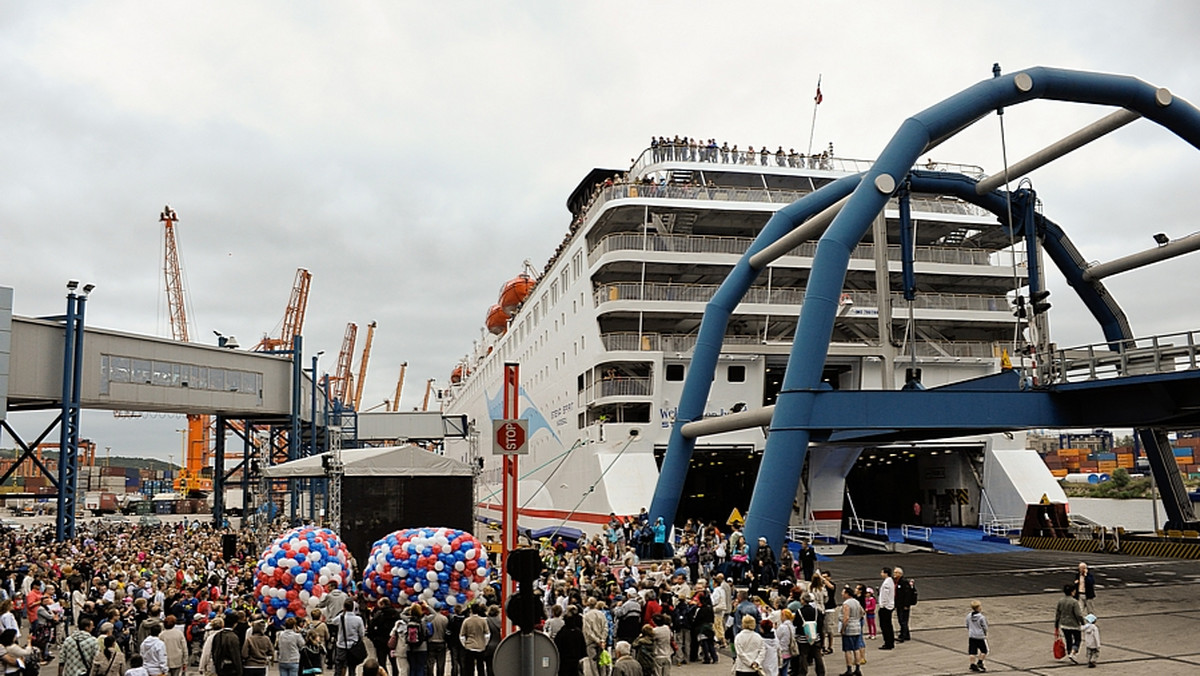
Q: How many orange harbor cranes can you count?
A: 6